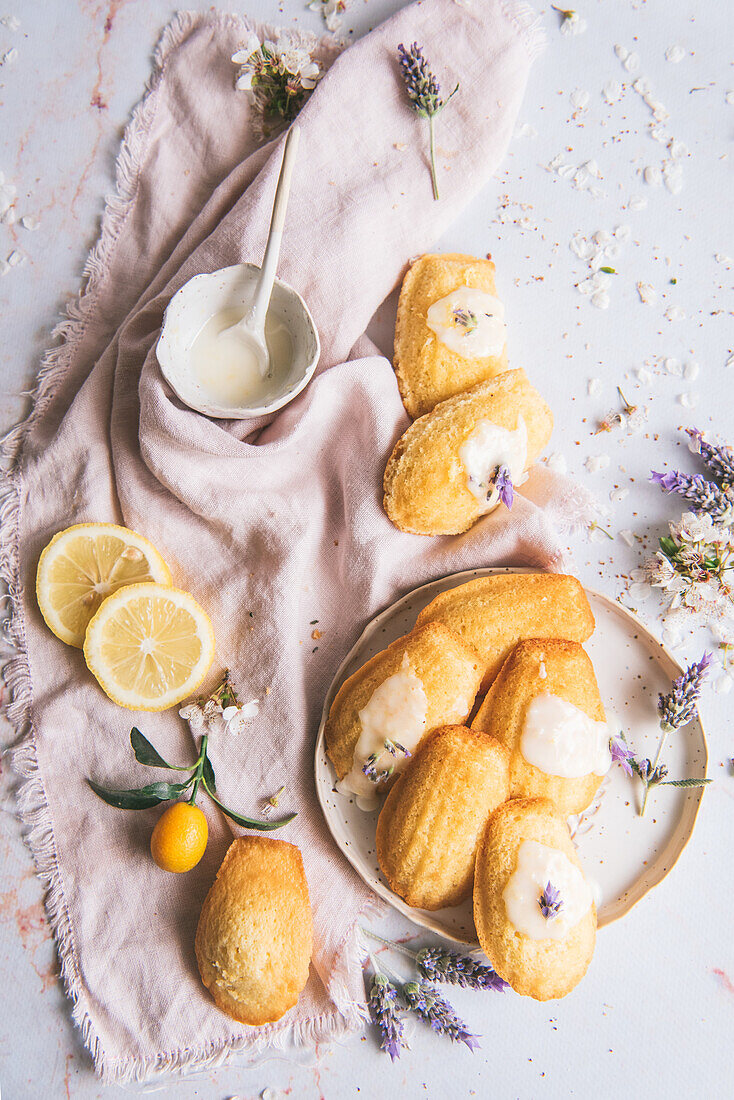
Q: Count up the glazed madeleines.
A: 5